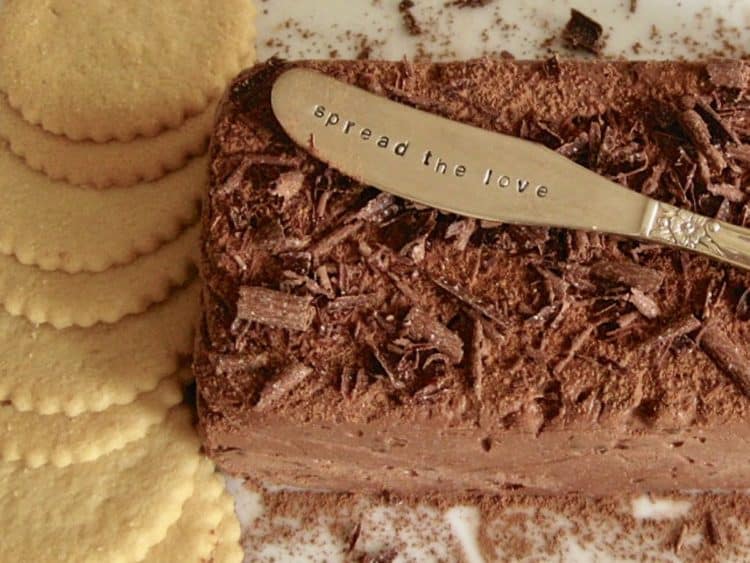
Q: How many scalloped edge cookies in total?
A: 9